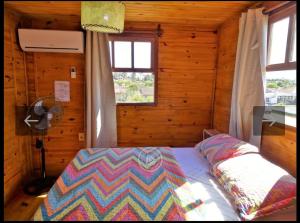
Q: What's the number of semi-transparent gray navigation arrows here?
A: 2